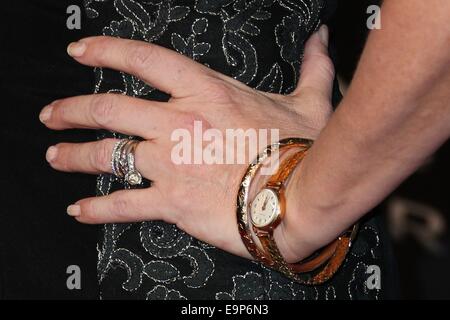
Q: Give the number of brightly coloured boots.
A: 0